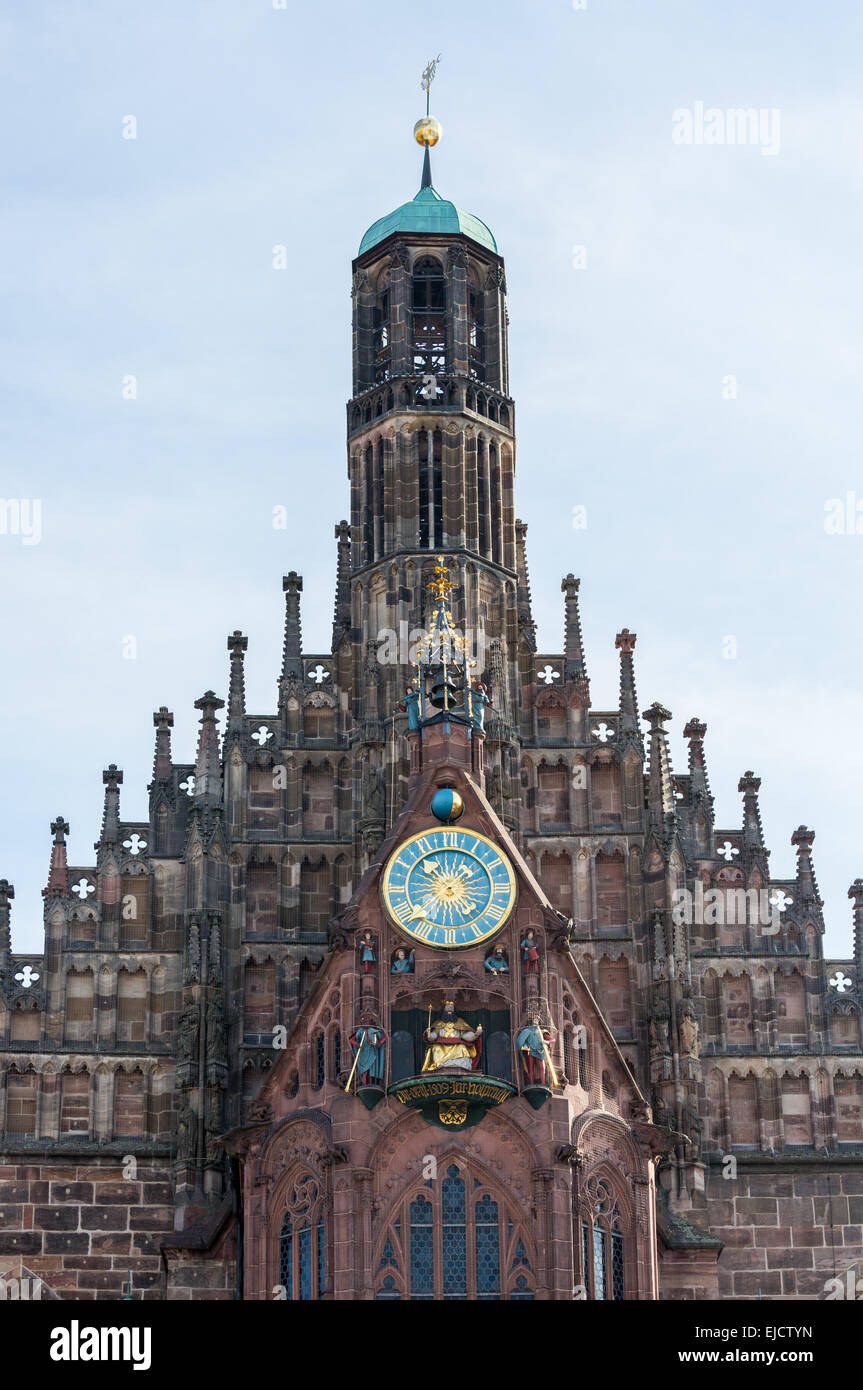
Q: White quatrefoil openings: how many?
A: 12